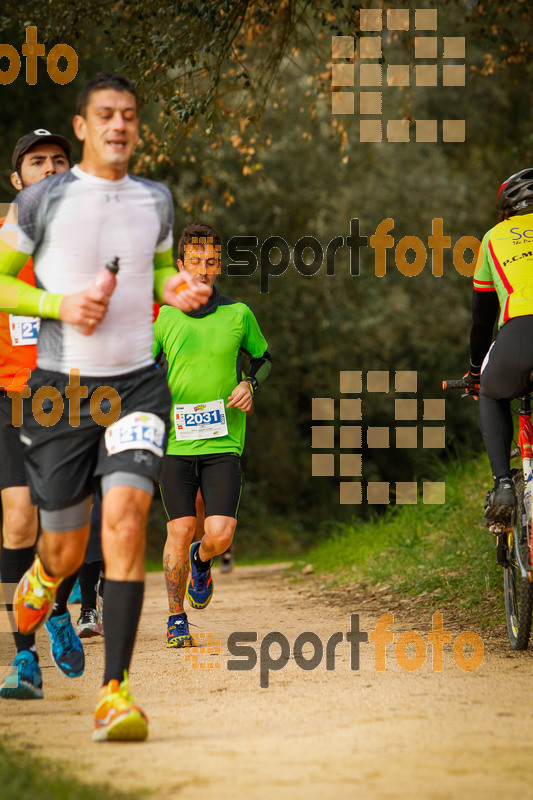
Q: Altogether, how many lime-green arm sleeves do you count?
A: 2